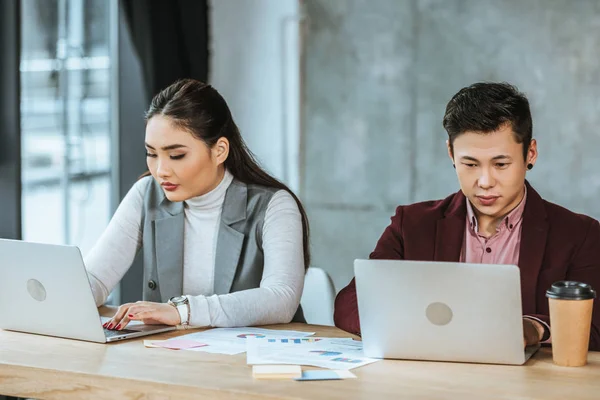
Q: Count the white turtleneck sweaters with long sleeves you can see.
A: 1